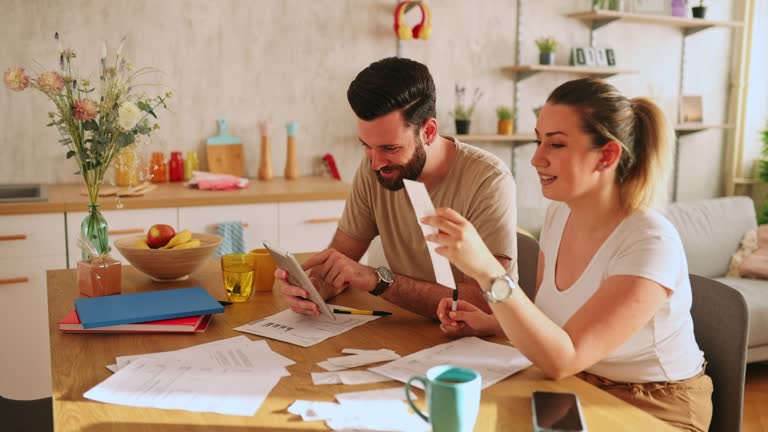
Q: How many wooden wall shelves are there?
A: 4